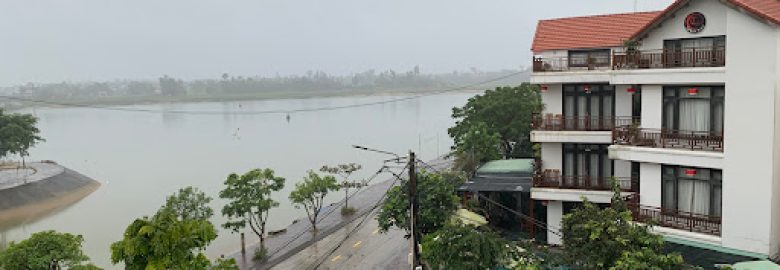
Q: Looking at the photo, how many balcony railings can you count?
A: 6